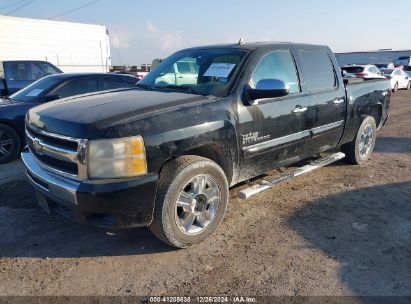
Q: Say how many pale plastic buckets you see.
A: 0